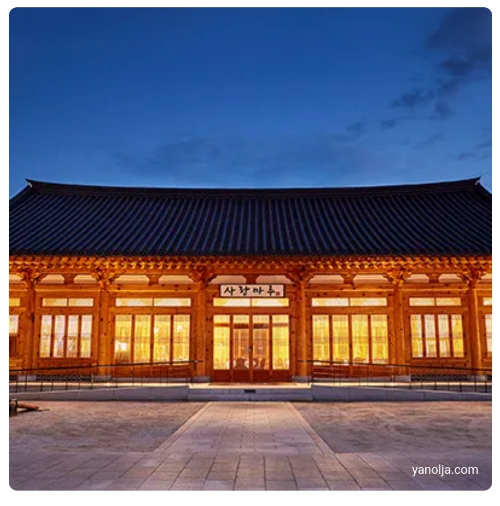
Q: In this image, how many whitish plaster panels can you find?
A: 12